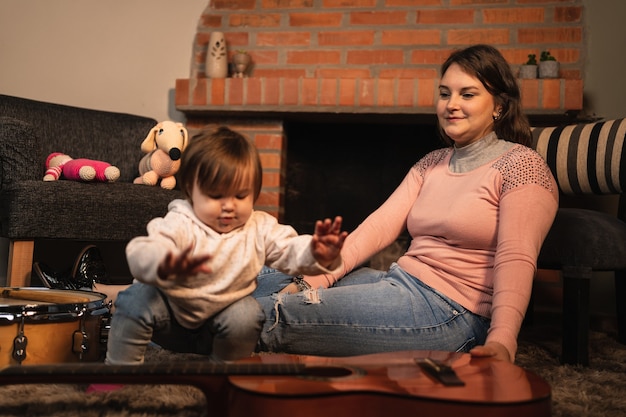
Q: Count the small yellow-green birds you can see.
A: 0